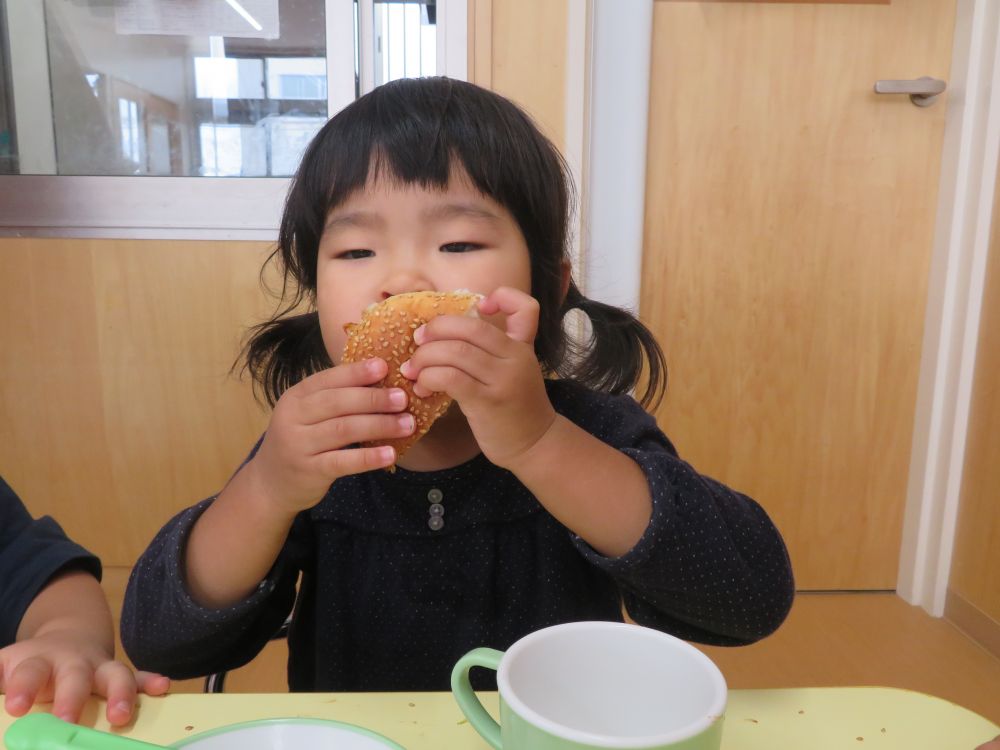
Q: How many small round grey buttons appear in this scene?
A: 3